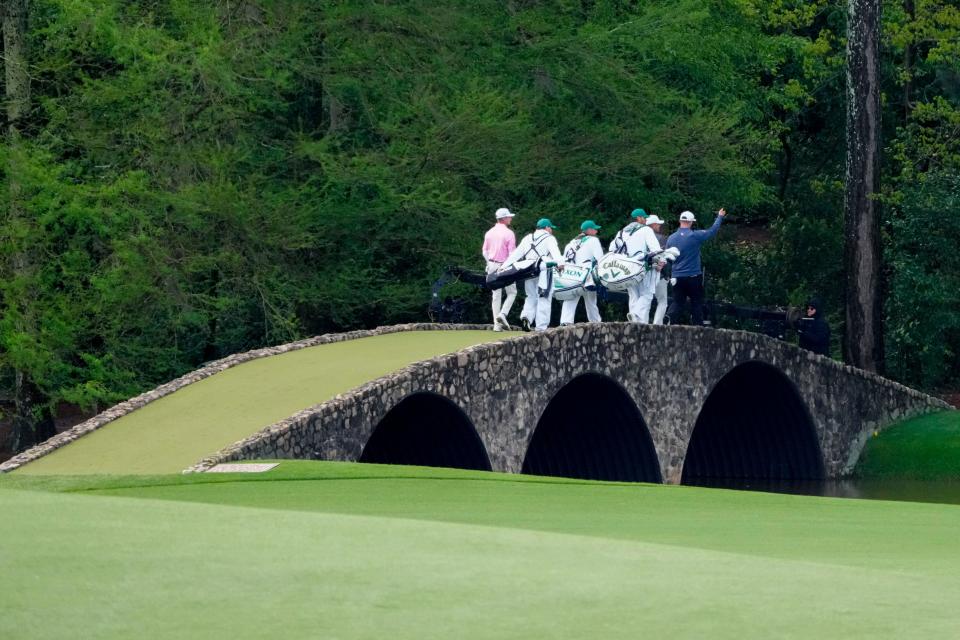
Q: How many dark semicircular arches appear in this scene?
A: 3